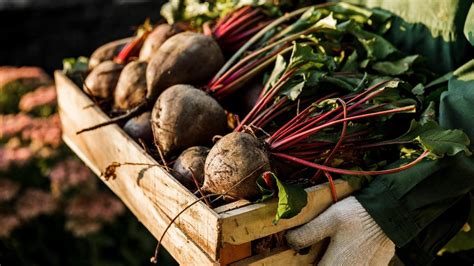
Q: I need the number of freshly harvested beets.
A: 9